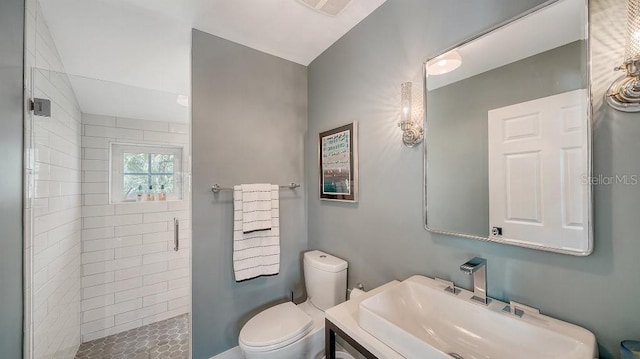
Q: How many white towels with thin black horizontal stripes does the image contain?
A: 2